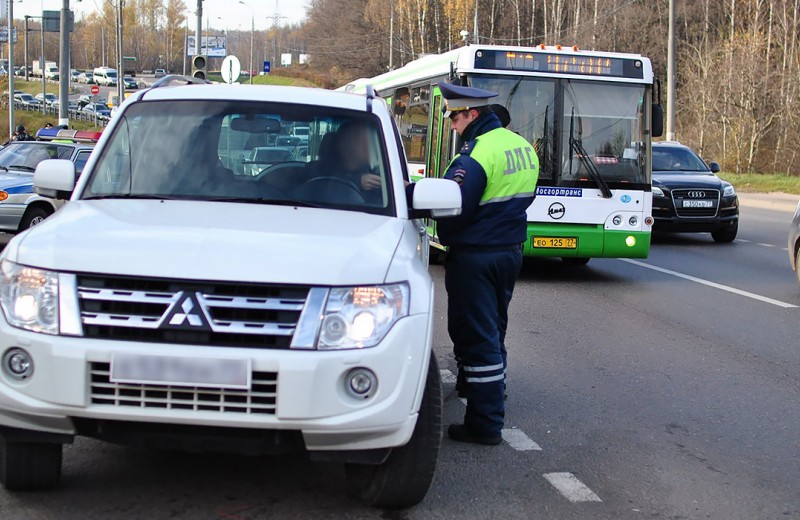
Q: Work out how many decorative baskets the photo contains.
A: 0